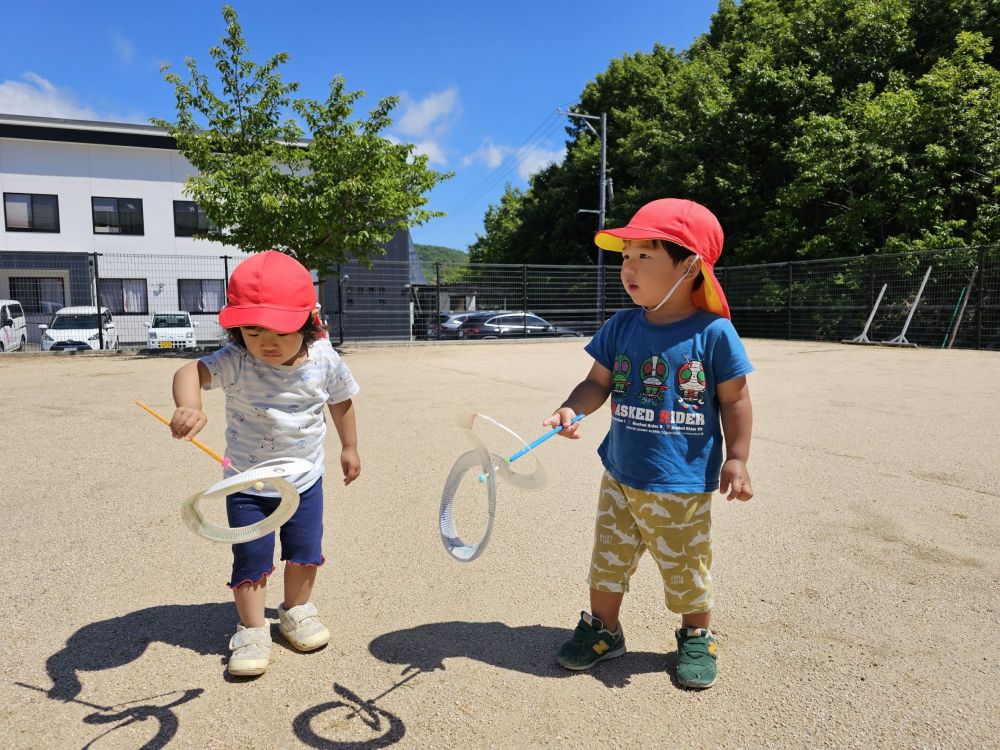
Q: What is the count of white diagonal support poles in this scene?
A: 2